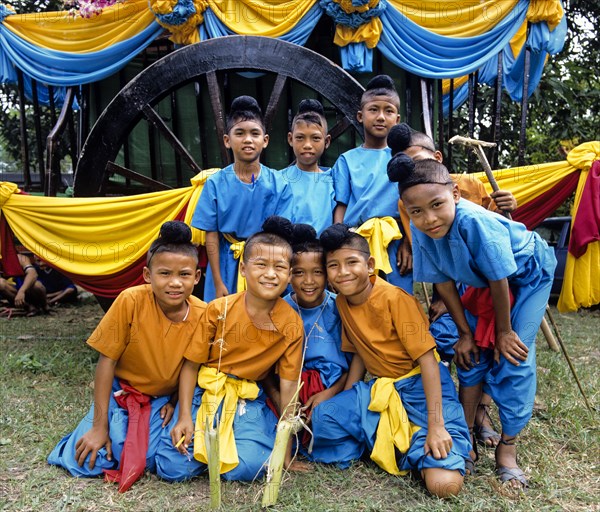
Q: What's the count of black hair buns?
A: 9